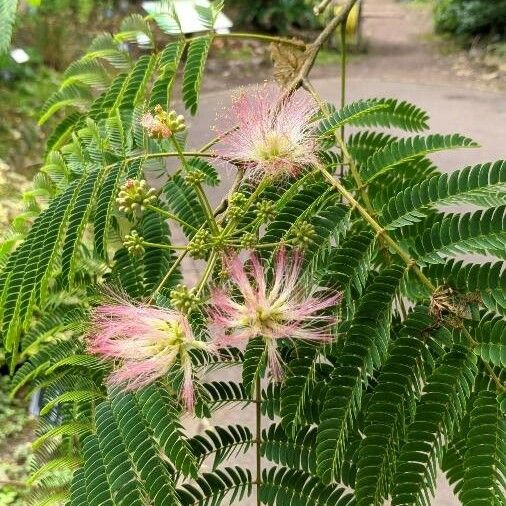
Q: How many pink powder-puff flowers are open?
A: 3